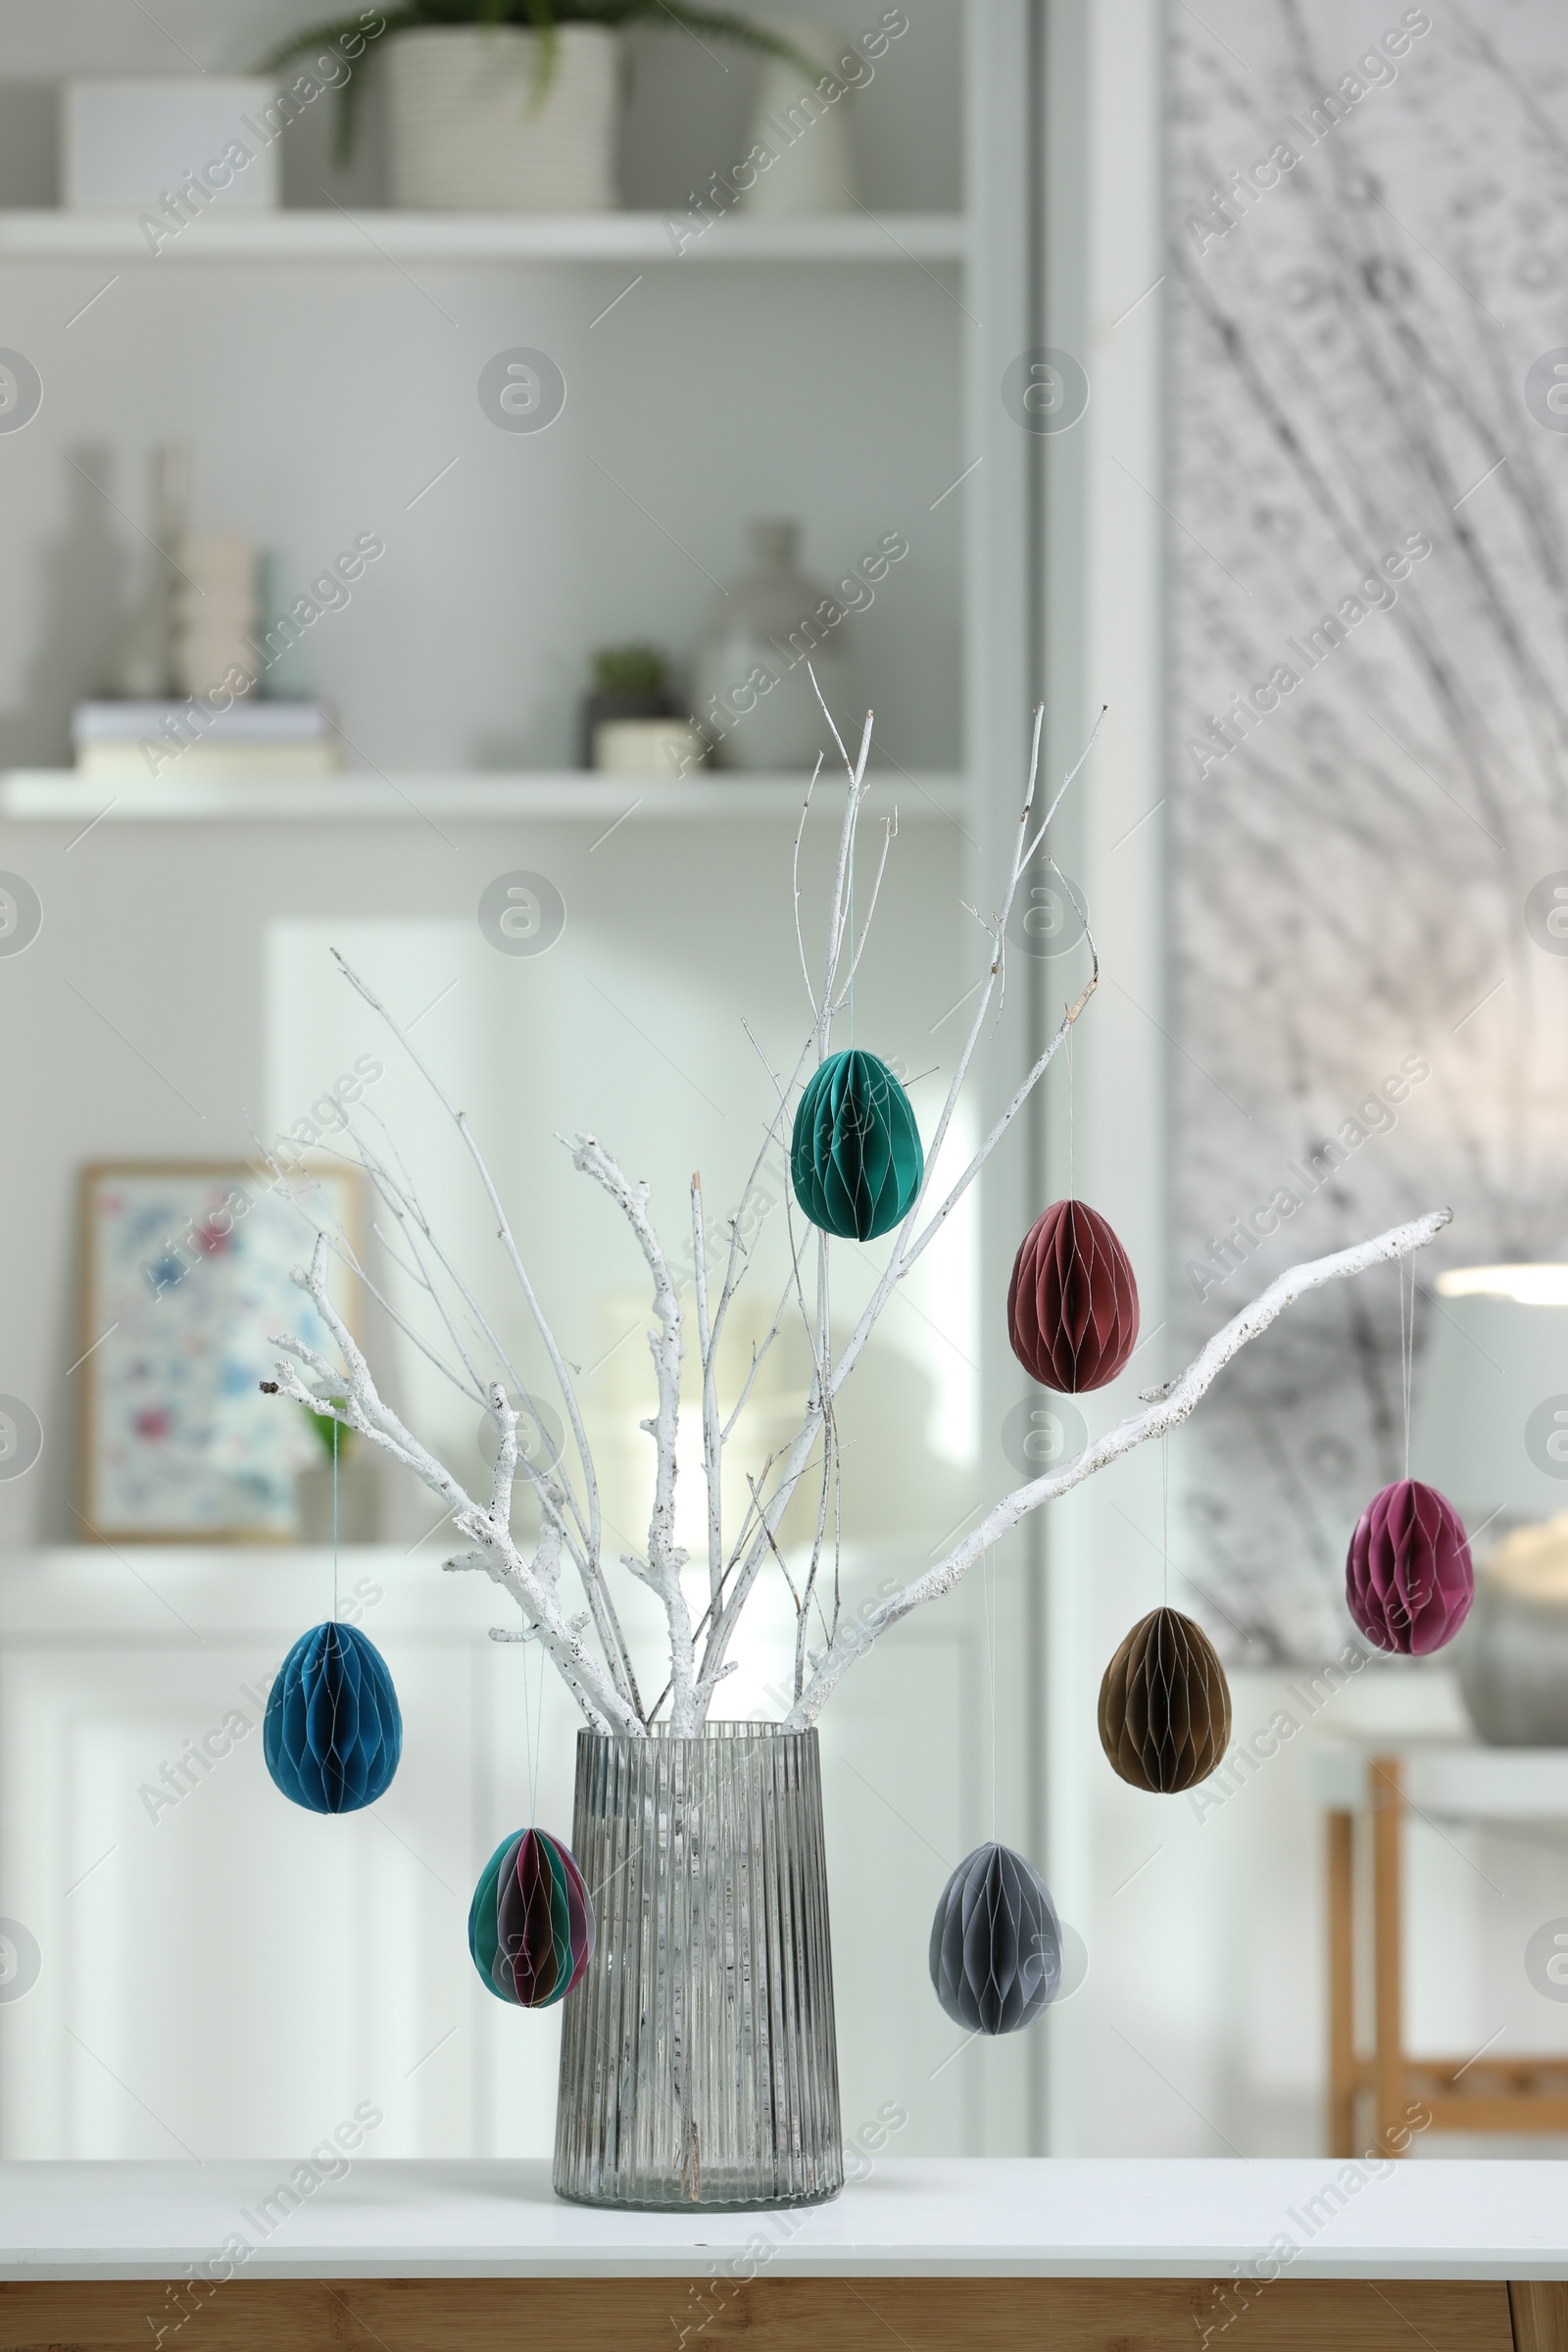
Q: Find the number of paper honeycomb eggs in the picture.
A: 7